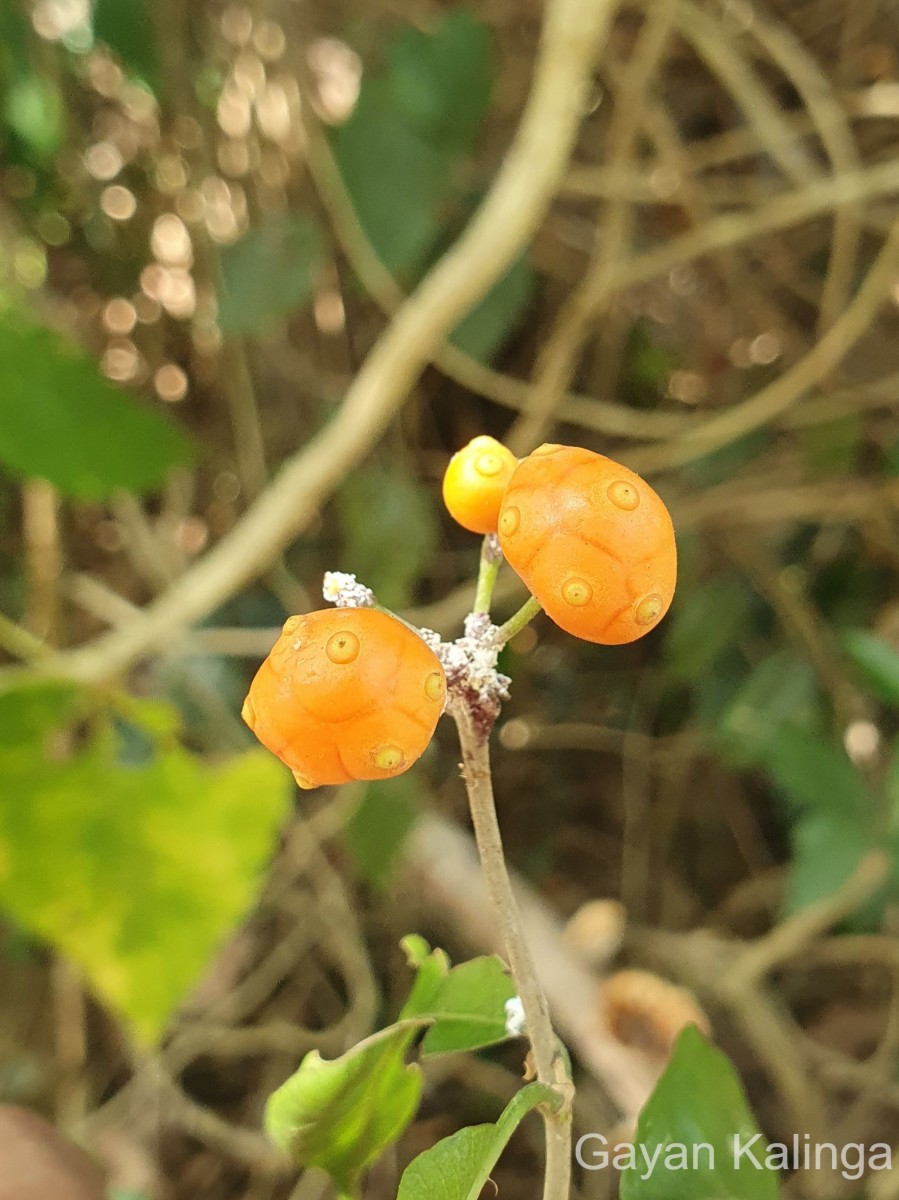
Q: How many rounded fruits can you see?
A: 3